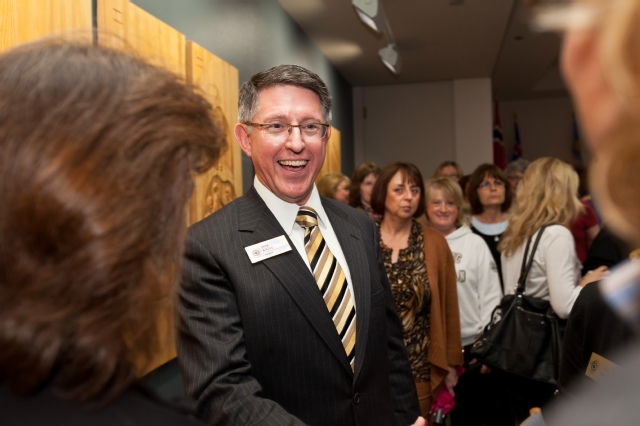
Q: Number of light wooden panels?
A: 4